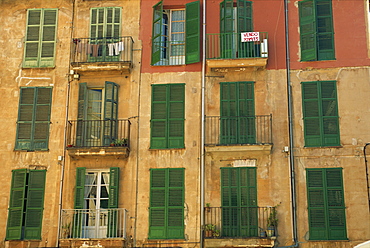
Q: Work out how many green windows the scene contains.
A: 15